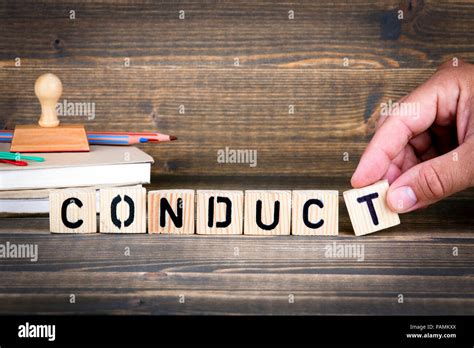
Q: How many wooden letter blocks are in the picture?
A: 7